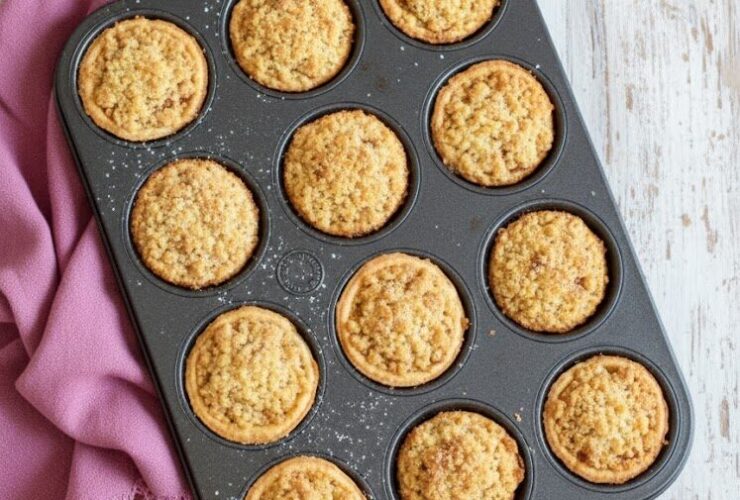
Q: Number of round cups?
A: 12